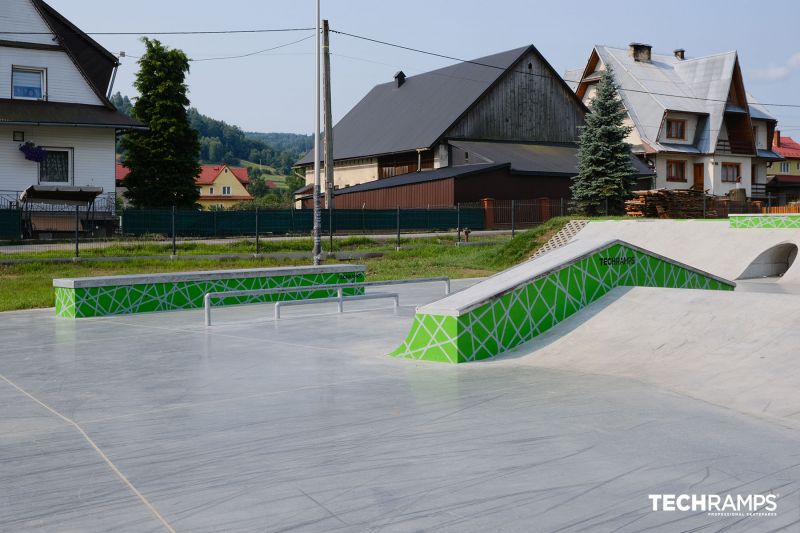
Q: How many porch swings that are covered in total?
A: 1